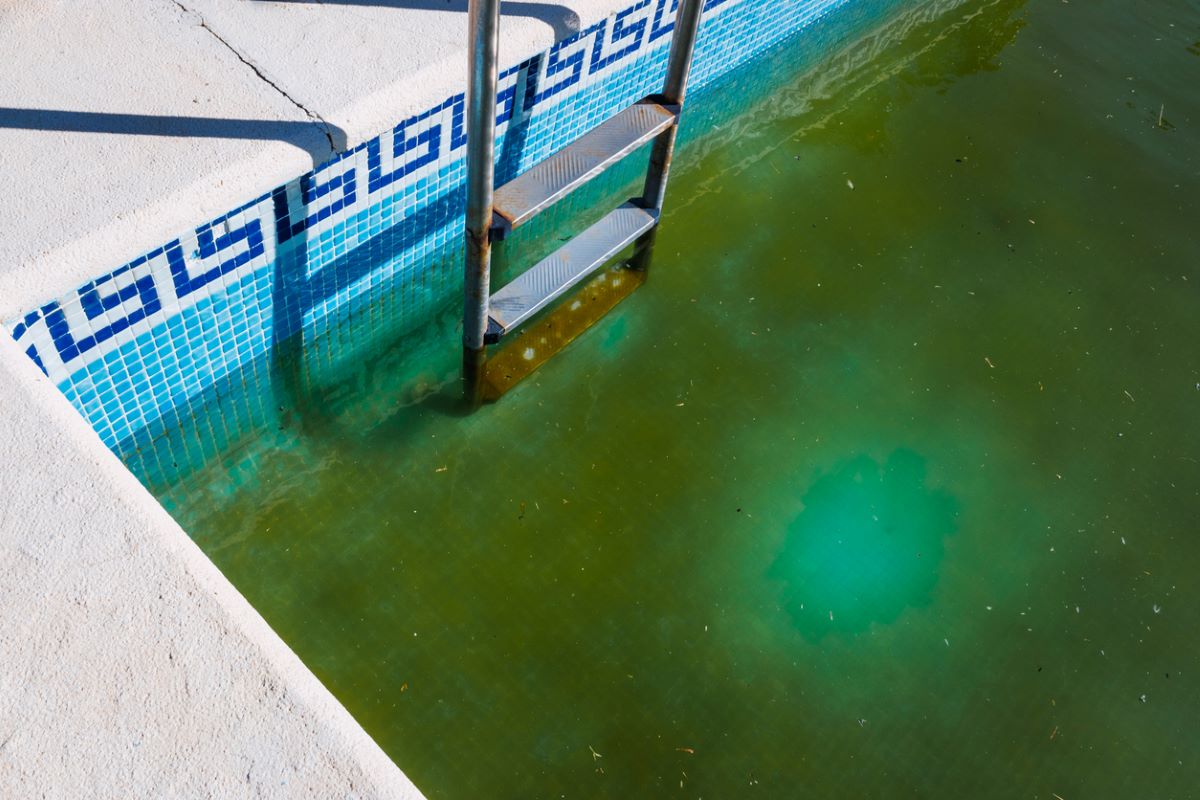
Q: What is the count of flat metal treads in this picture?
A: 3